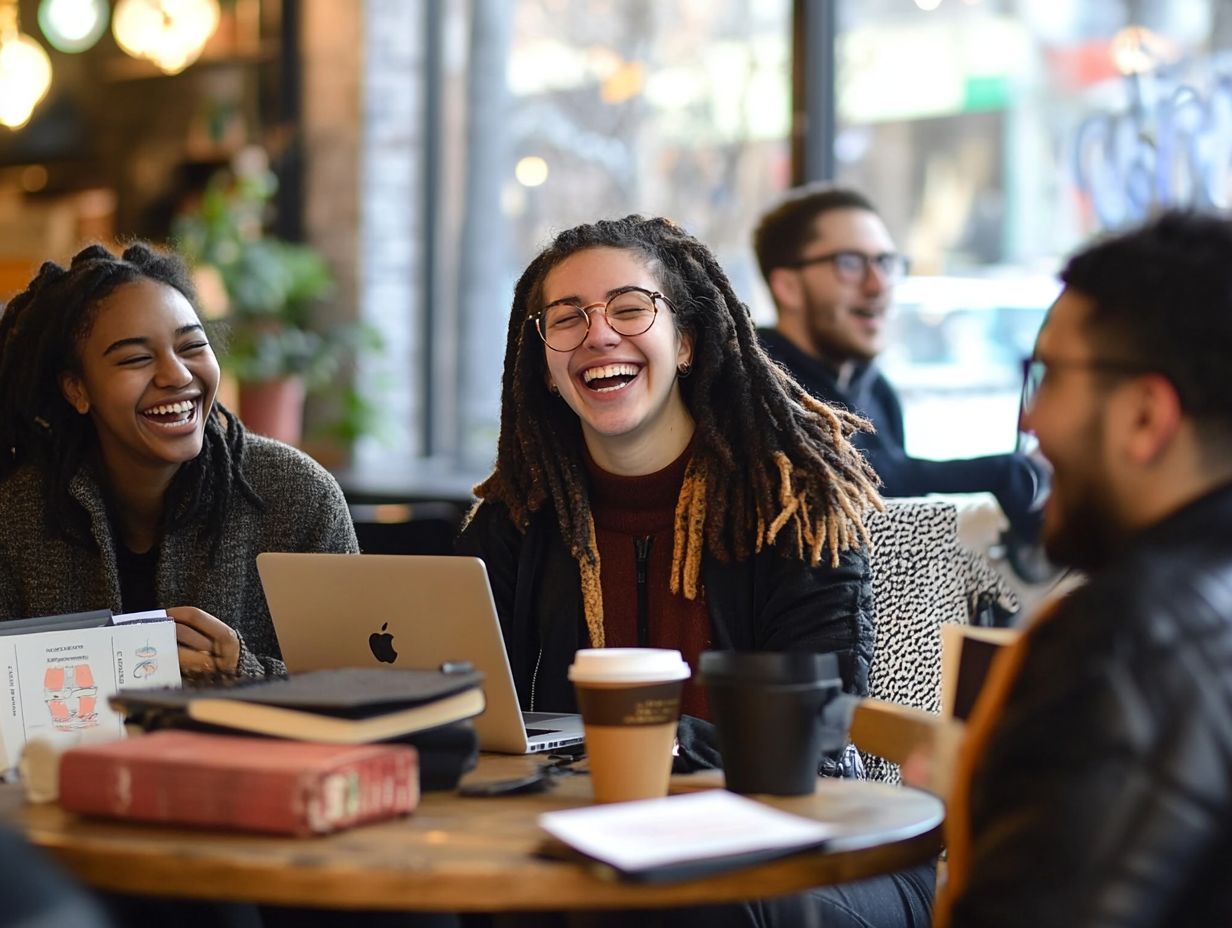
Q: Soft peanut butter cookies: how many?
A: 0